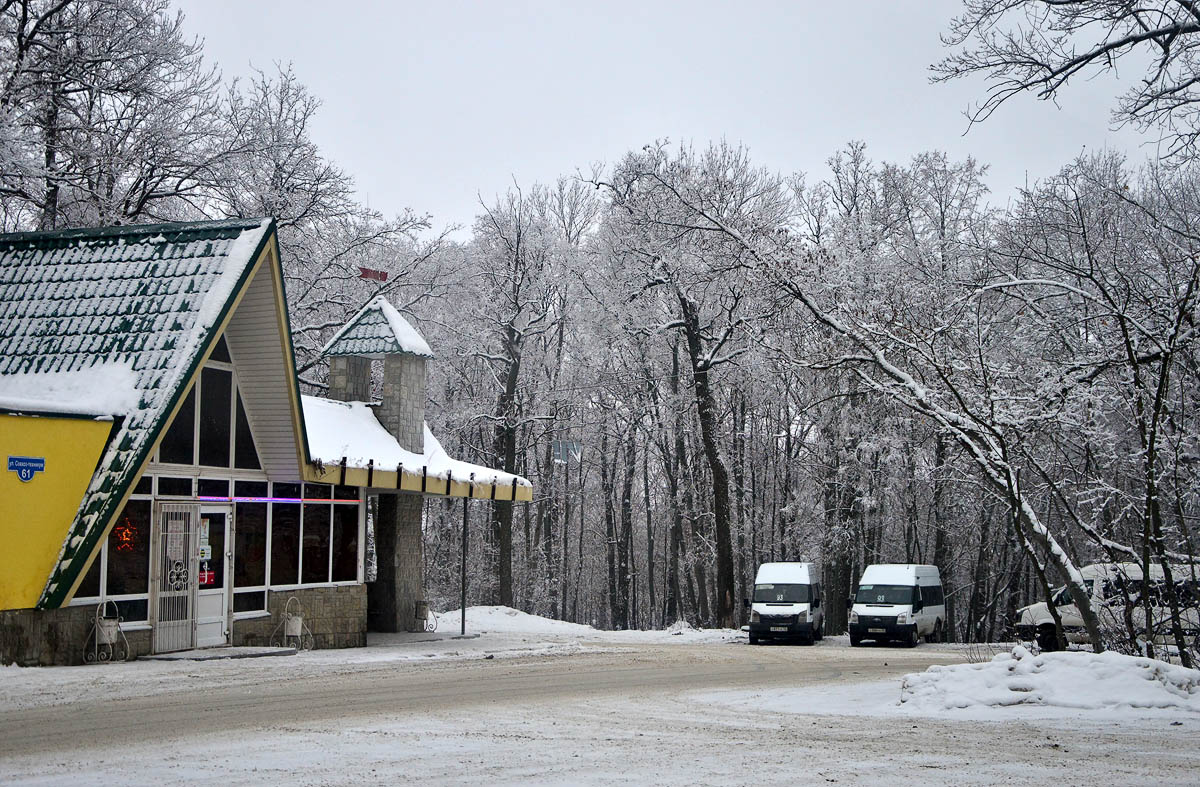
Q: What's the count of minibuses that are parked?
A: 3